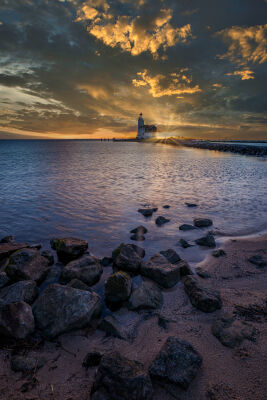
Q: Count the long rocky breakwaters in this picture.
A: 1